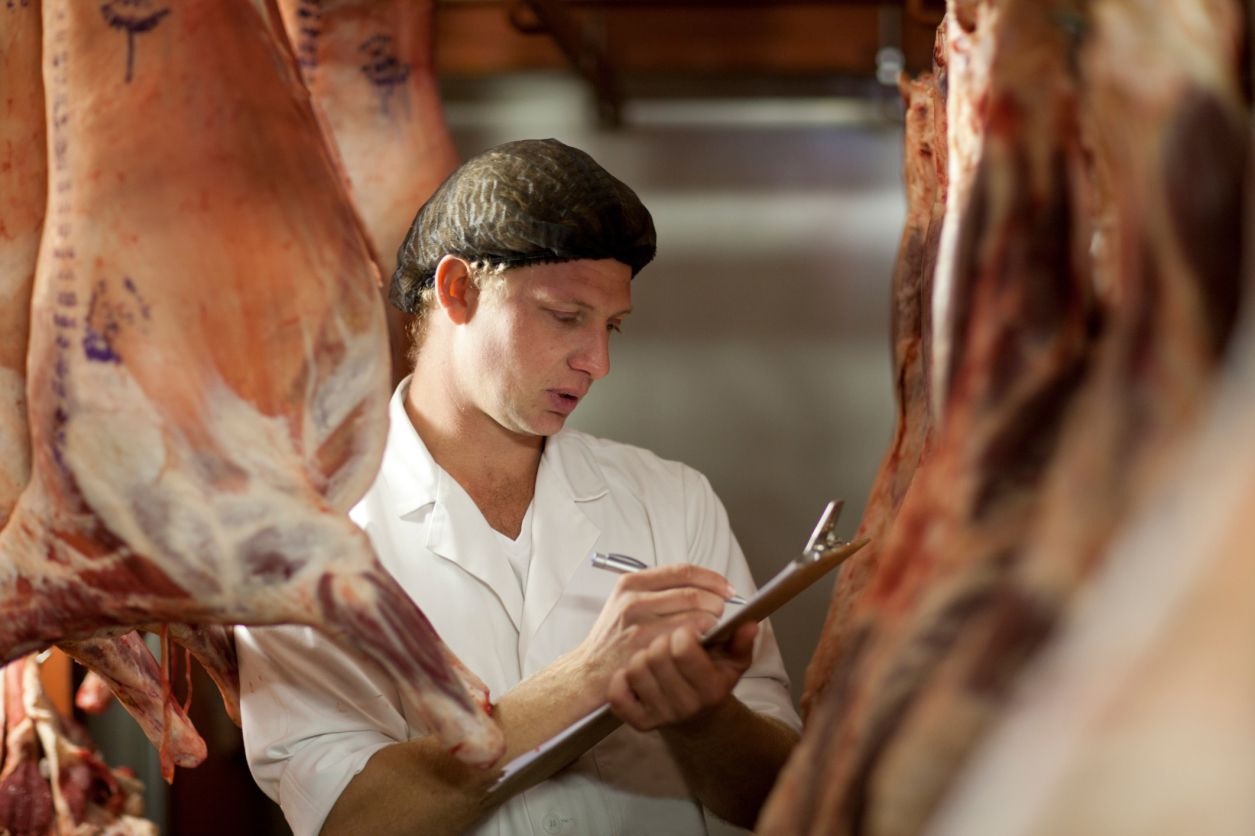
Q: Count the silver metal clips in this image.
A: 1